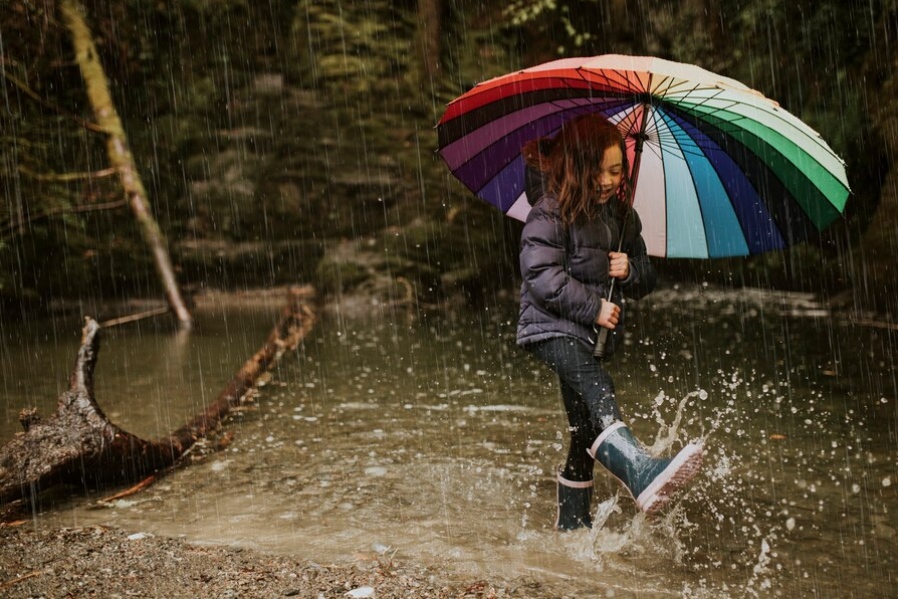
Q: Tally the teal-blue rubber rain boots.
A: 2